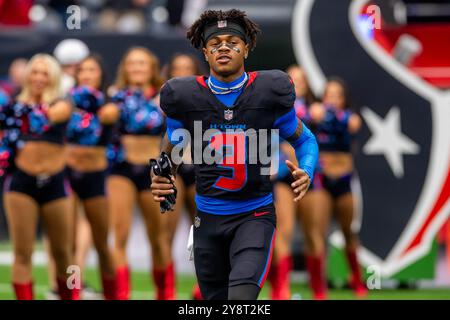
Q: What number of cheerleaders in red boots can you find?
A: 6